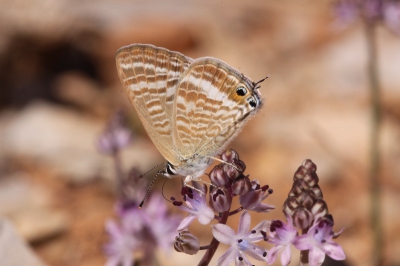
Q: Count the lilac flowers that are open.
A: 5